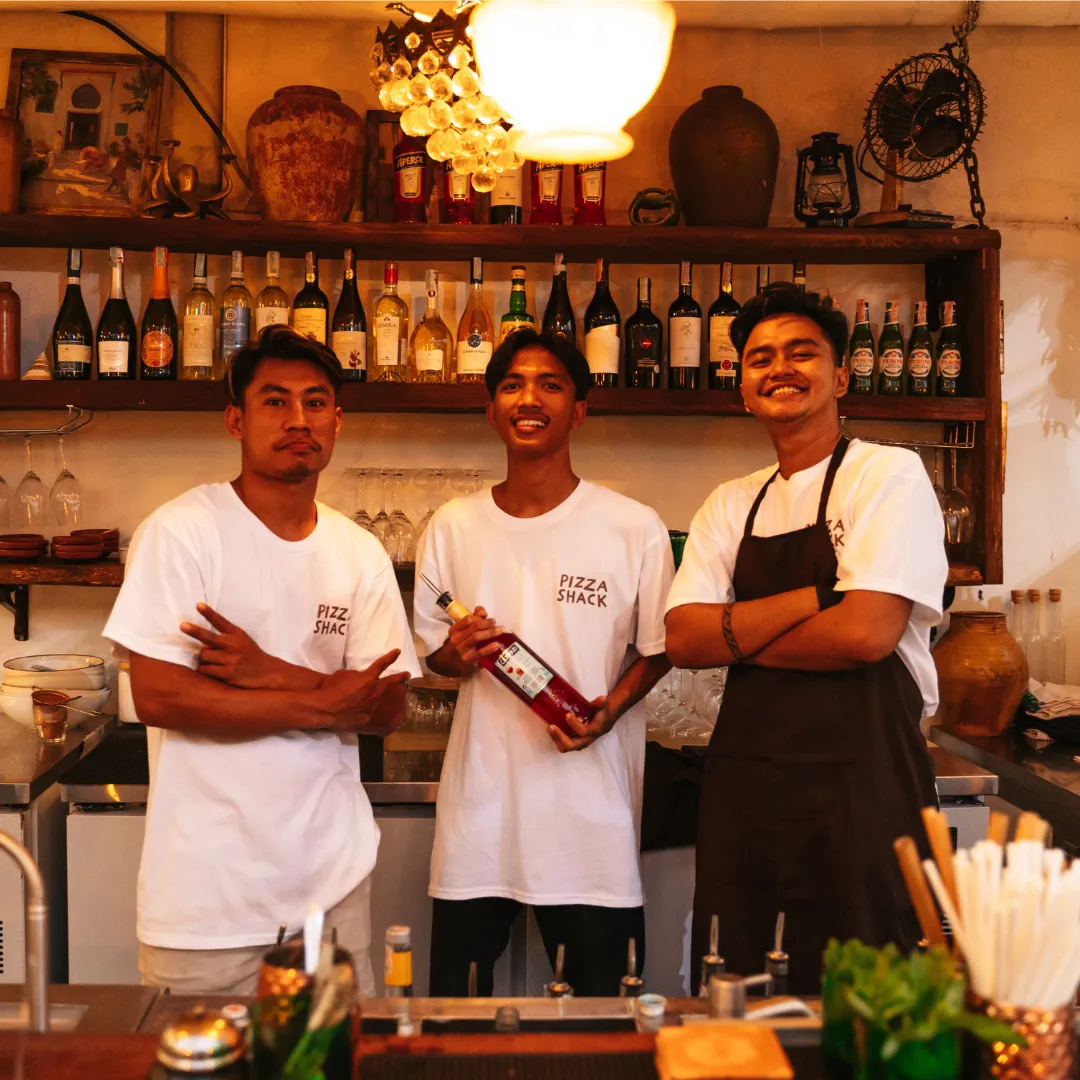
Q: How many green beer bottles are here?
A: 4